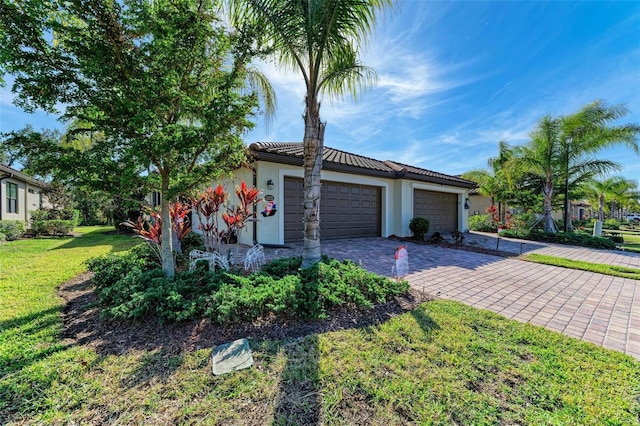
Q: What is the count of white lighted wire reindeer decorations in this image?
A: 2